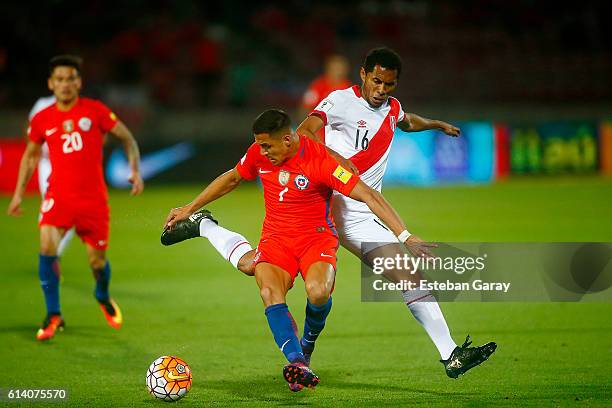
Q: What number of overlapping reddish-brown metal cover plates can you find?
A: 0